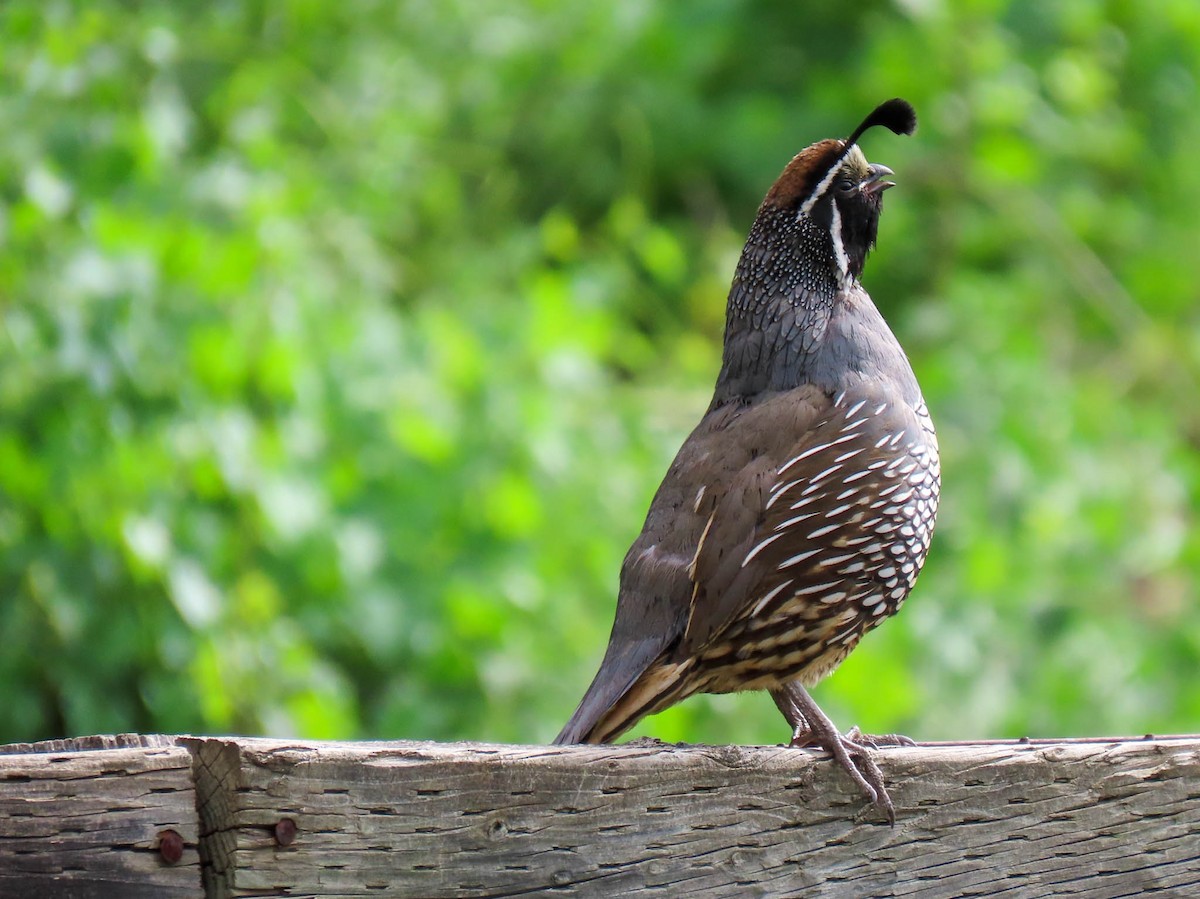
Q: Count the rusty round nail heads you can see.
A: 2